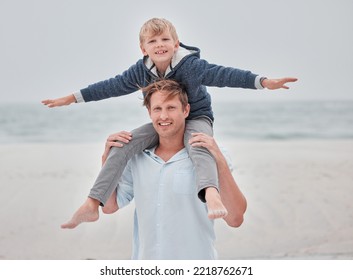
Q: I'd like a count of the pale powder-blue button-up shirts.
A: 1